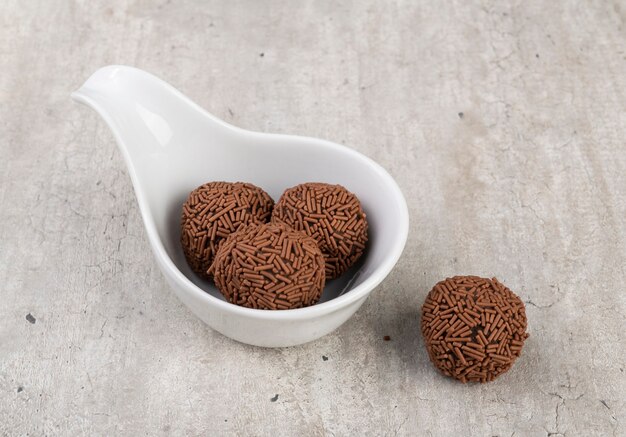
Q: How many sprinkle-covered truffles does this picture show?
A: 4